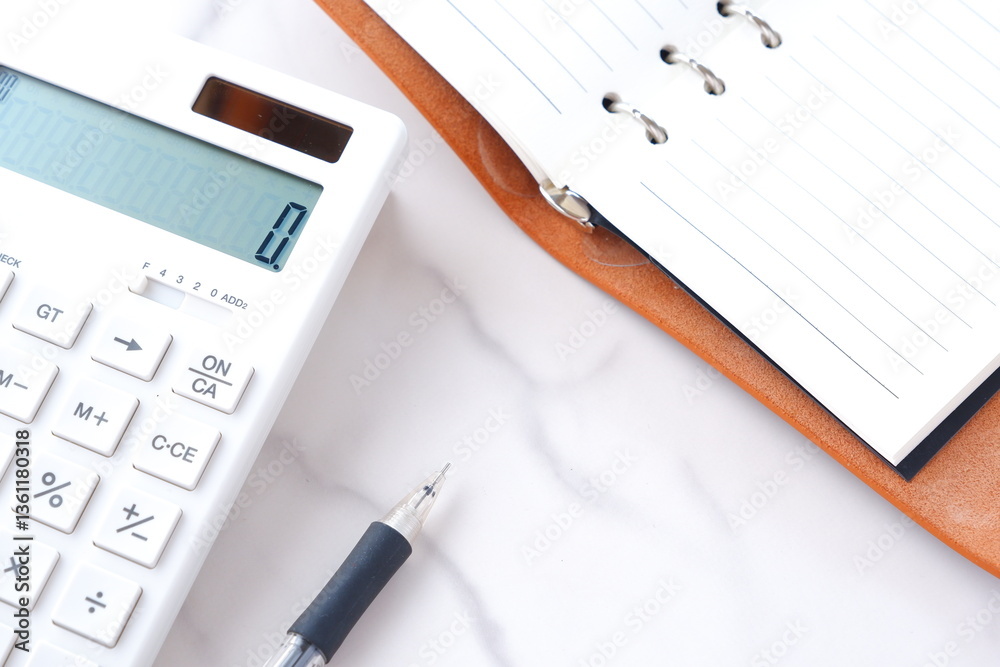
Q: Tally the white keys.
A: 14